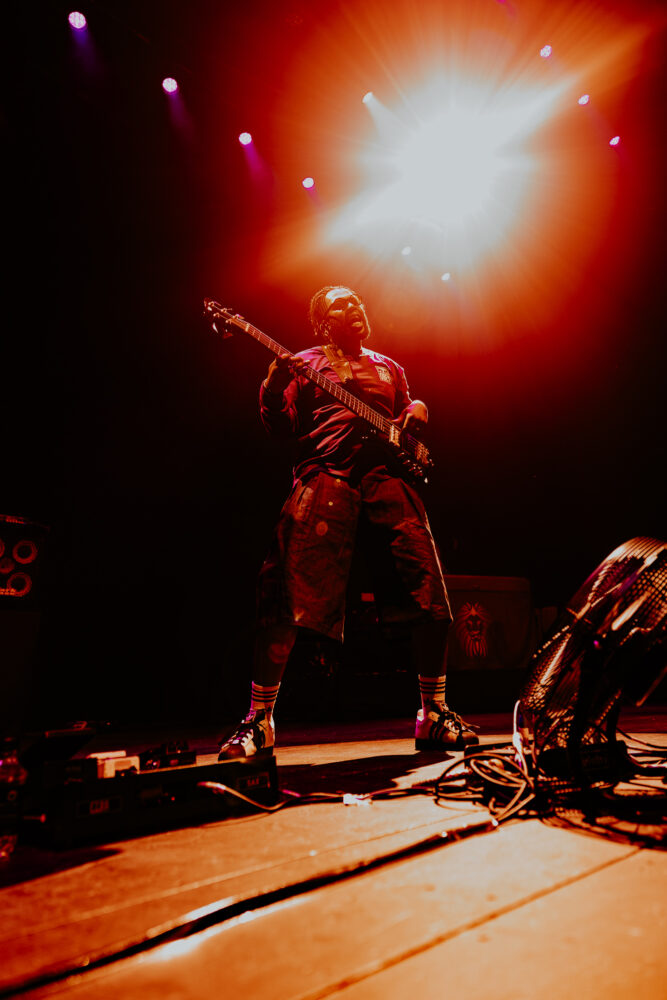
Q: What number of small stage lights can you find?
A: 10